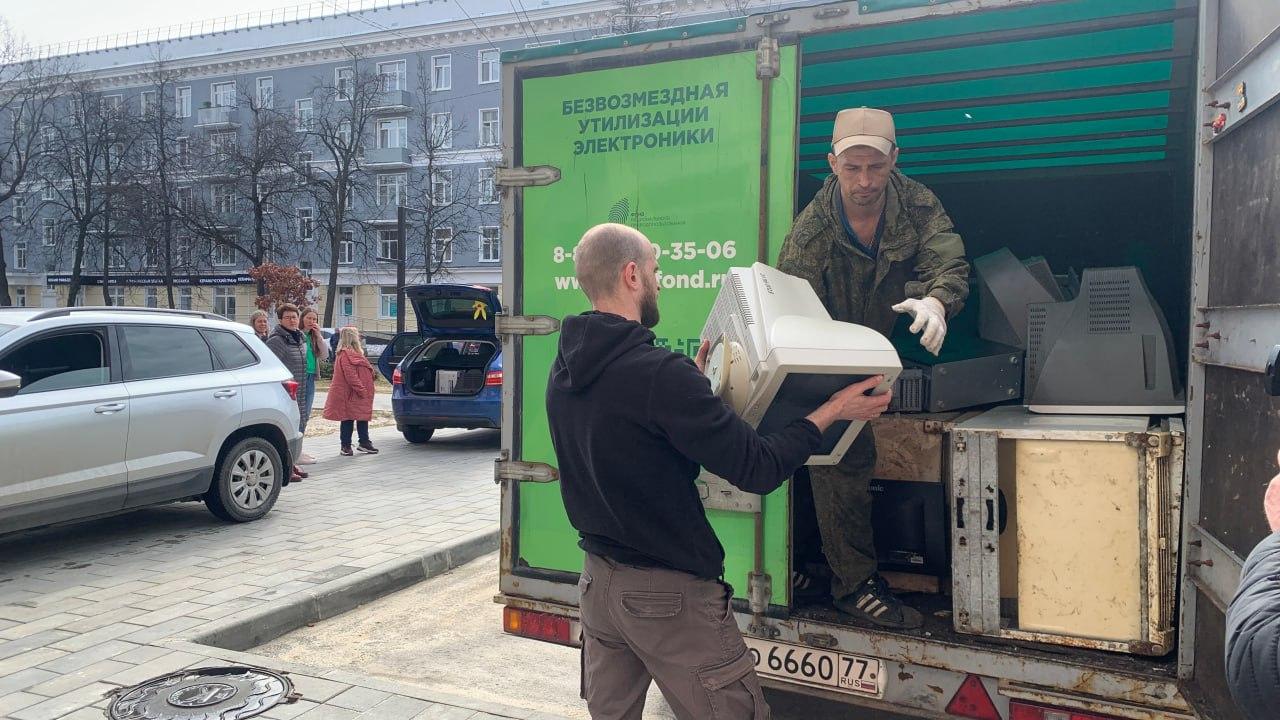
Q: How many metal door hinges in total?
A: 3